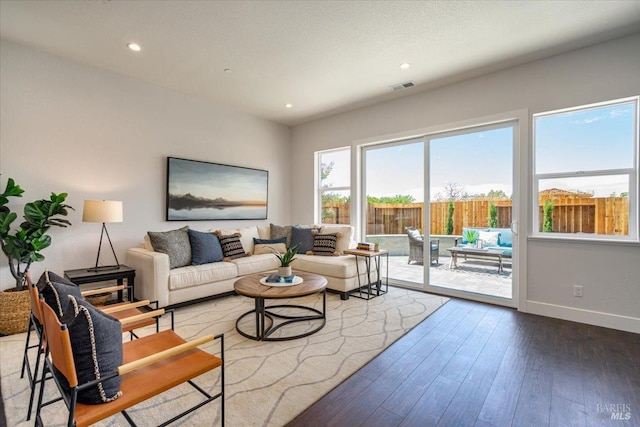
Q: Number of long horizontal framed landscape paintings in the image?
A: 1